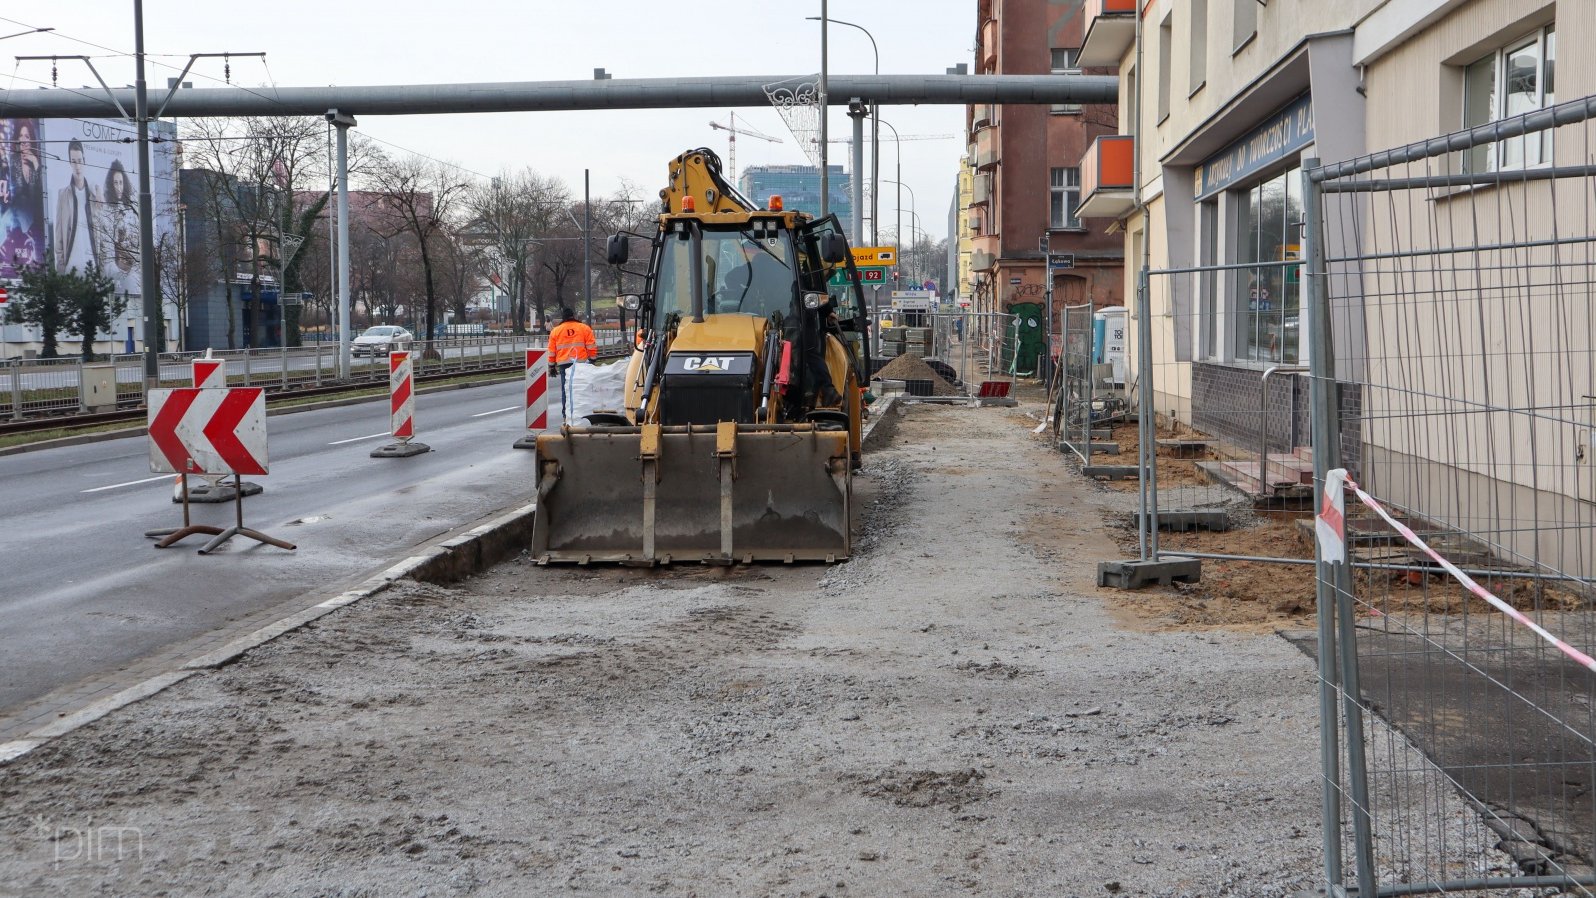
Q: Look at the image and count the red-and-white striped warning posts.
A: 3